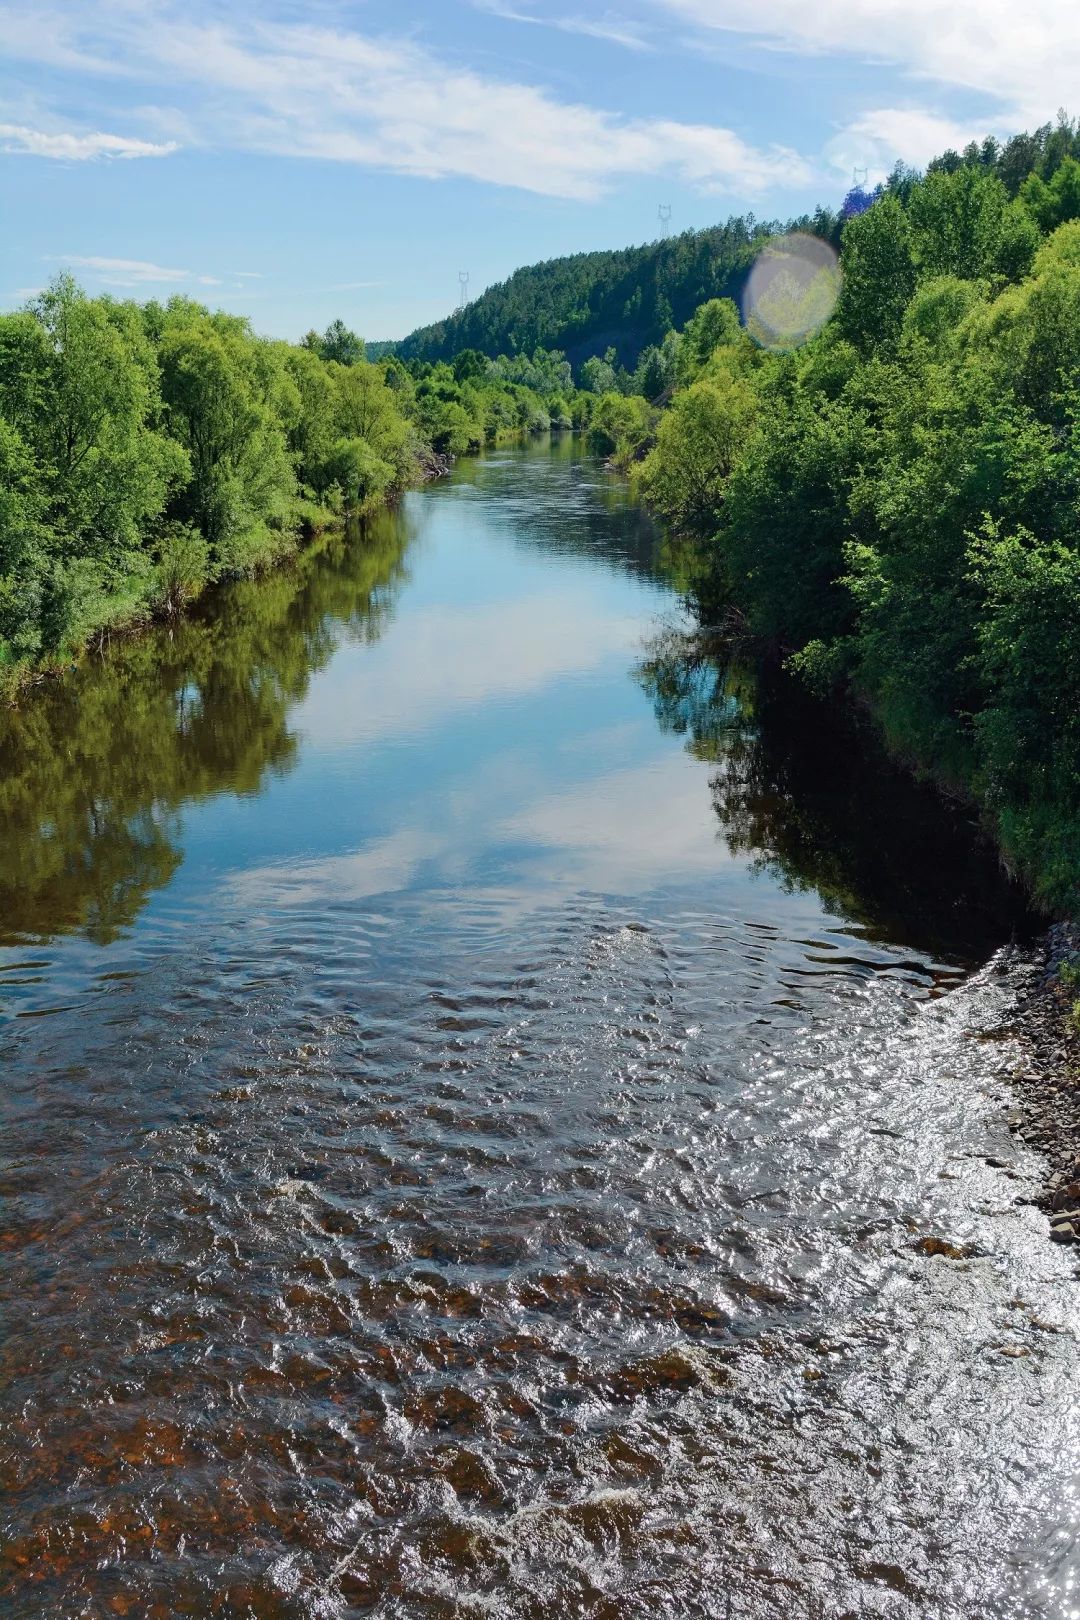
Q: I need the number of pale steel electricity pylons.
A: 3